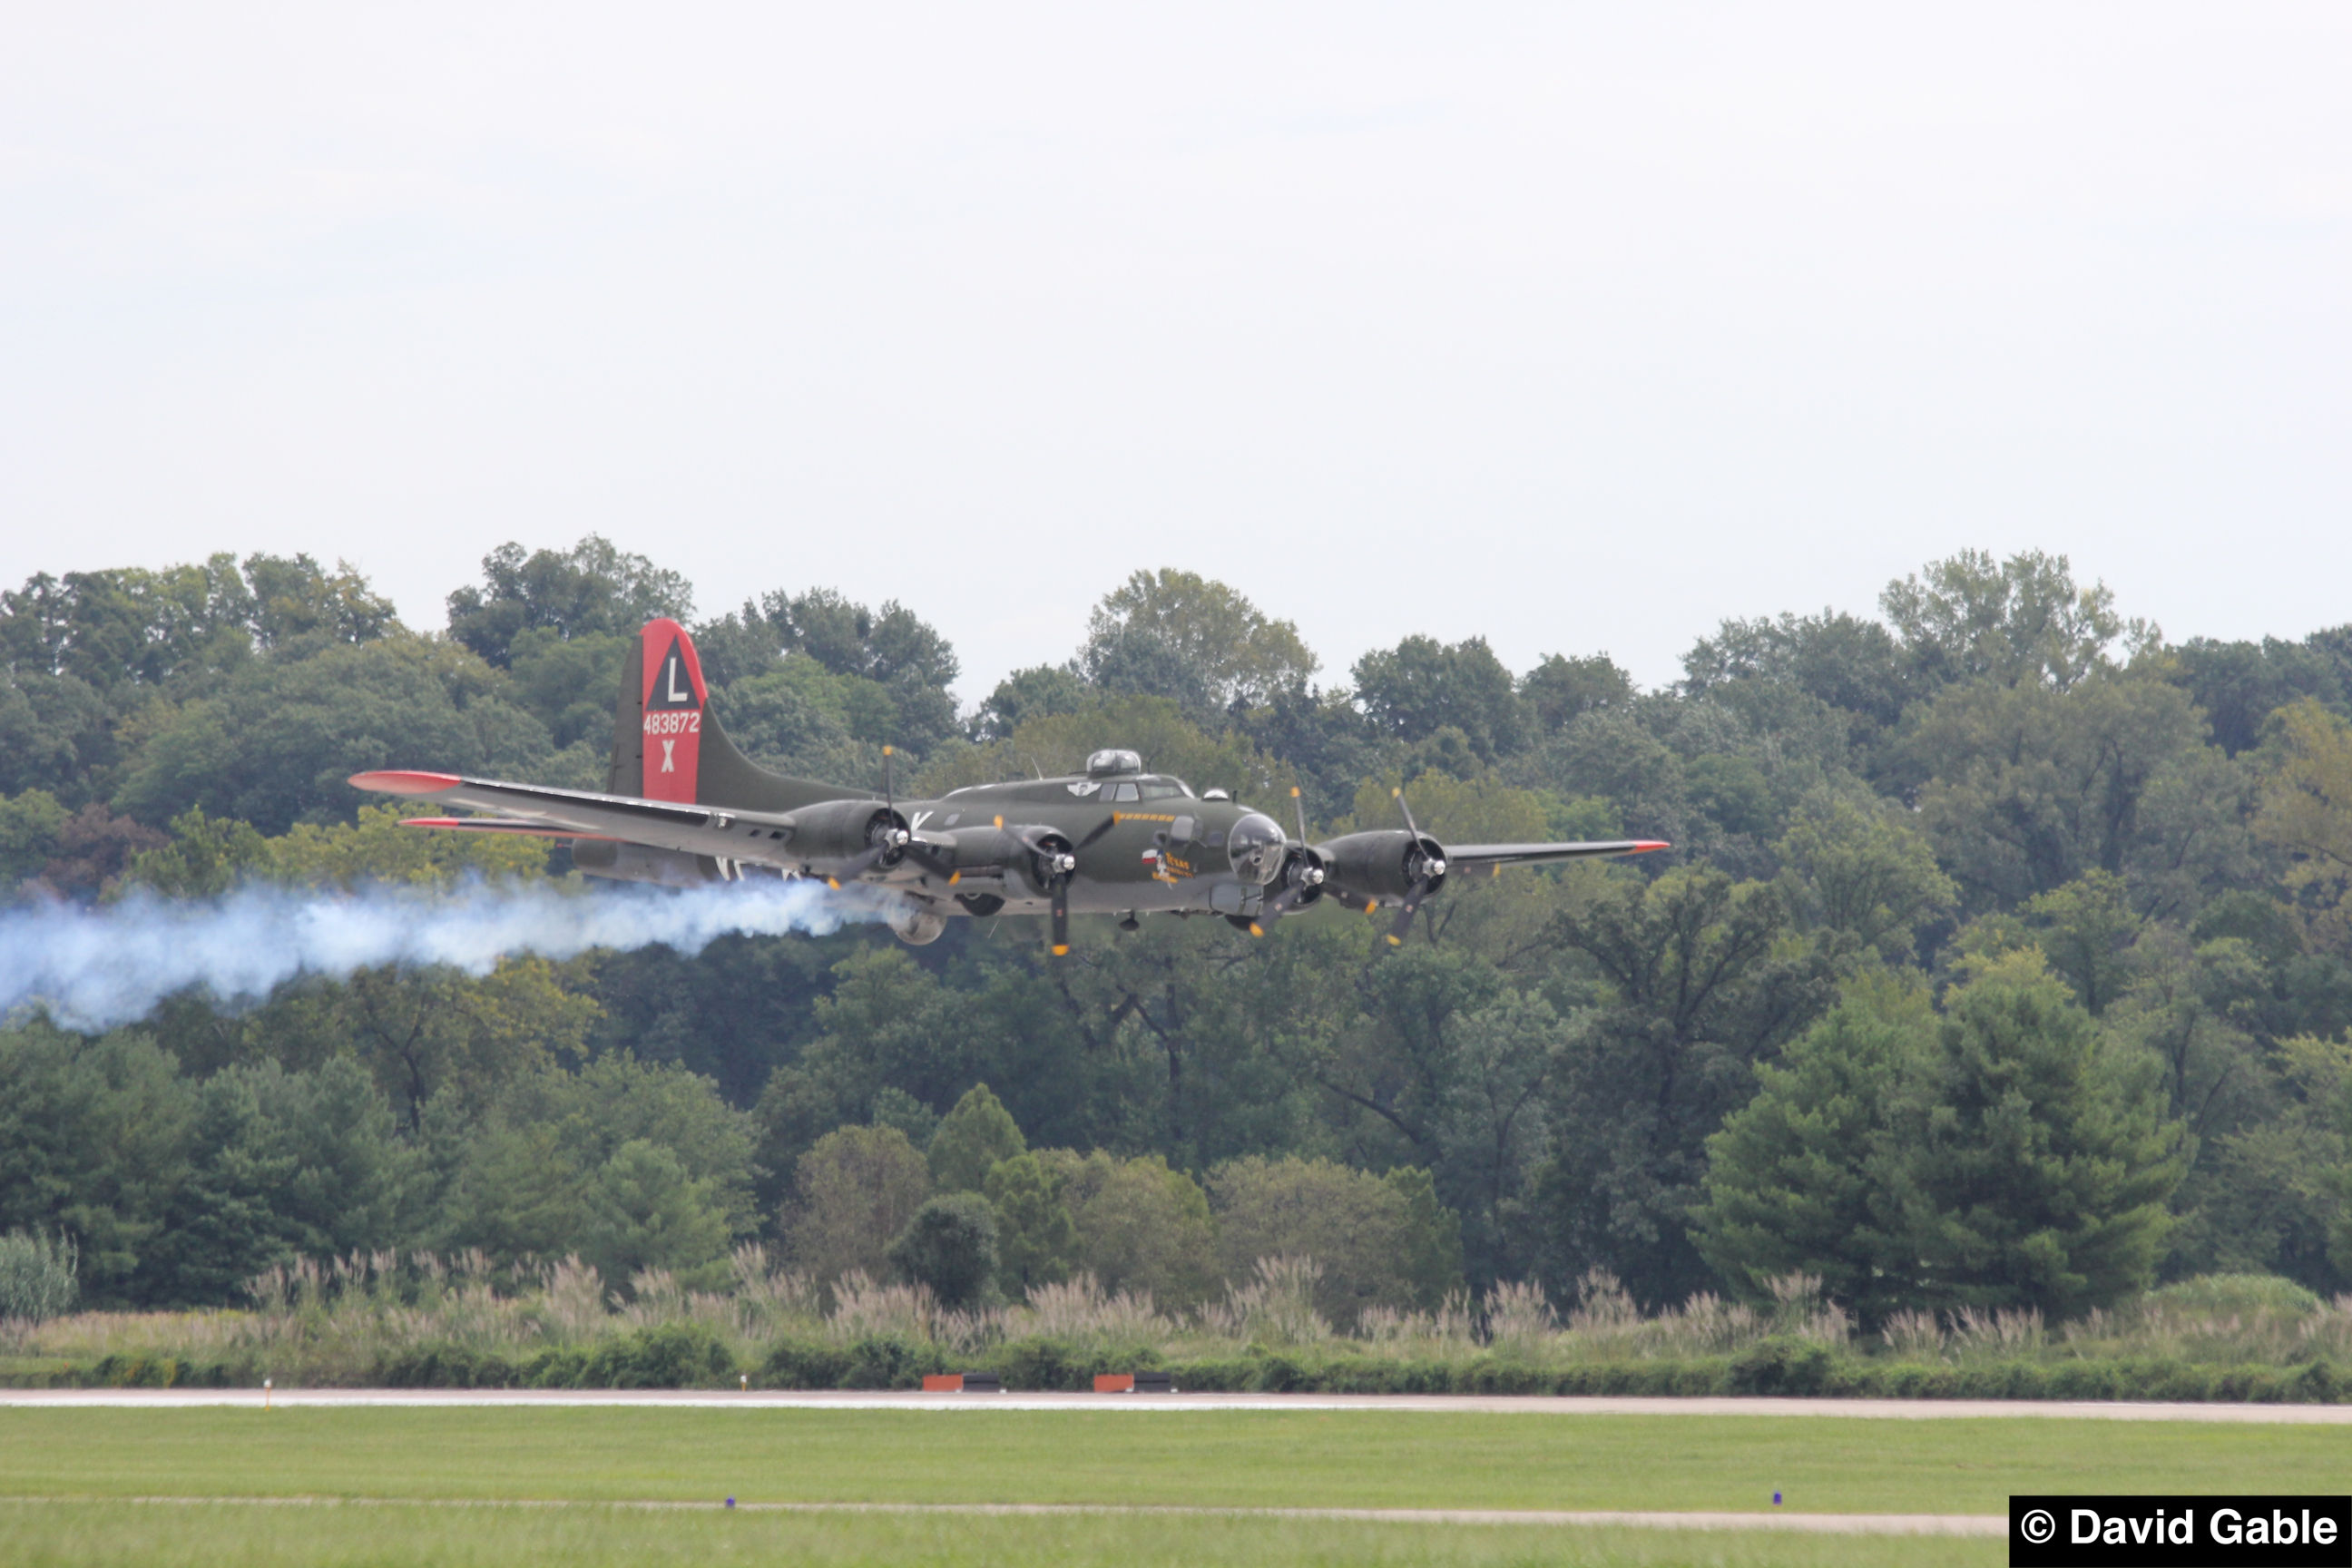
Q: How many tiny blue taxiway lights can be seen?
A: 2